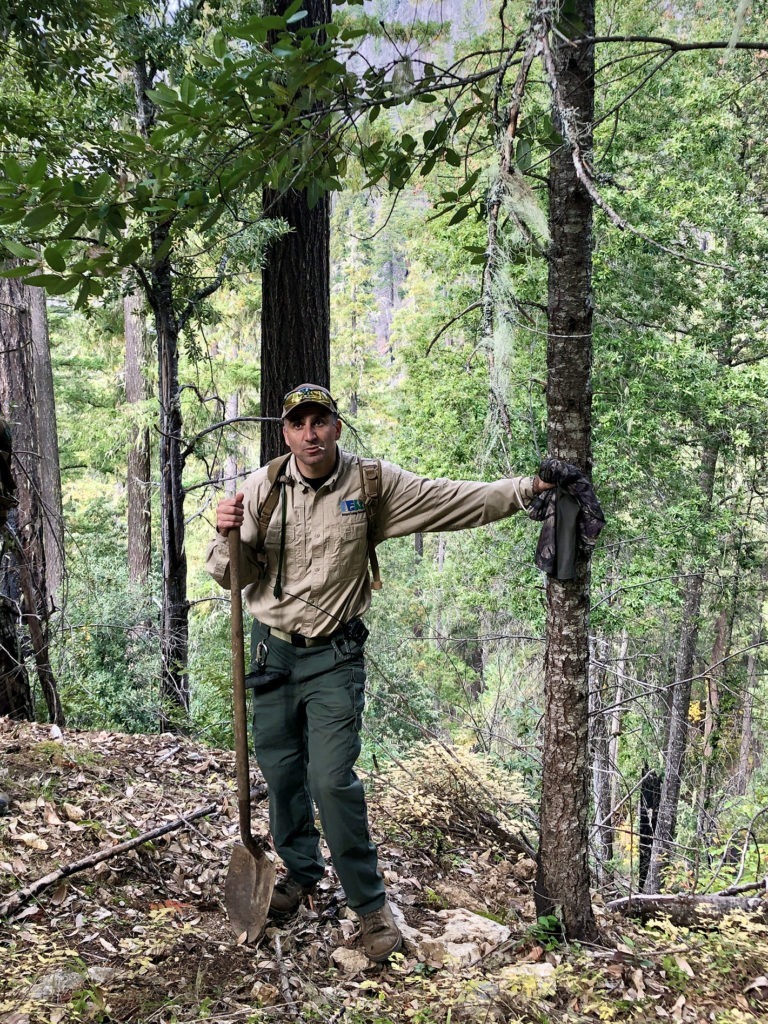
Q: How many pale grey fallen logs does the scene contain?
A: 1